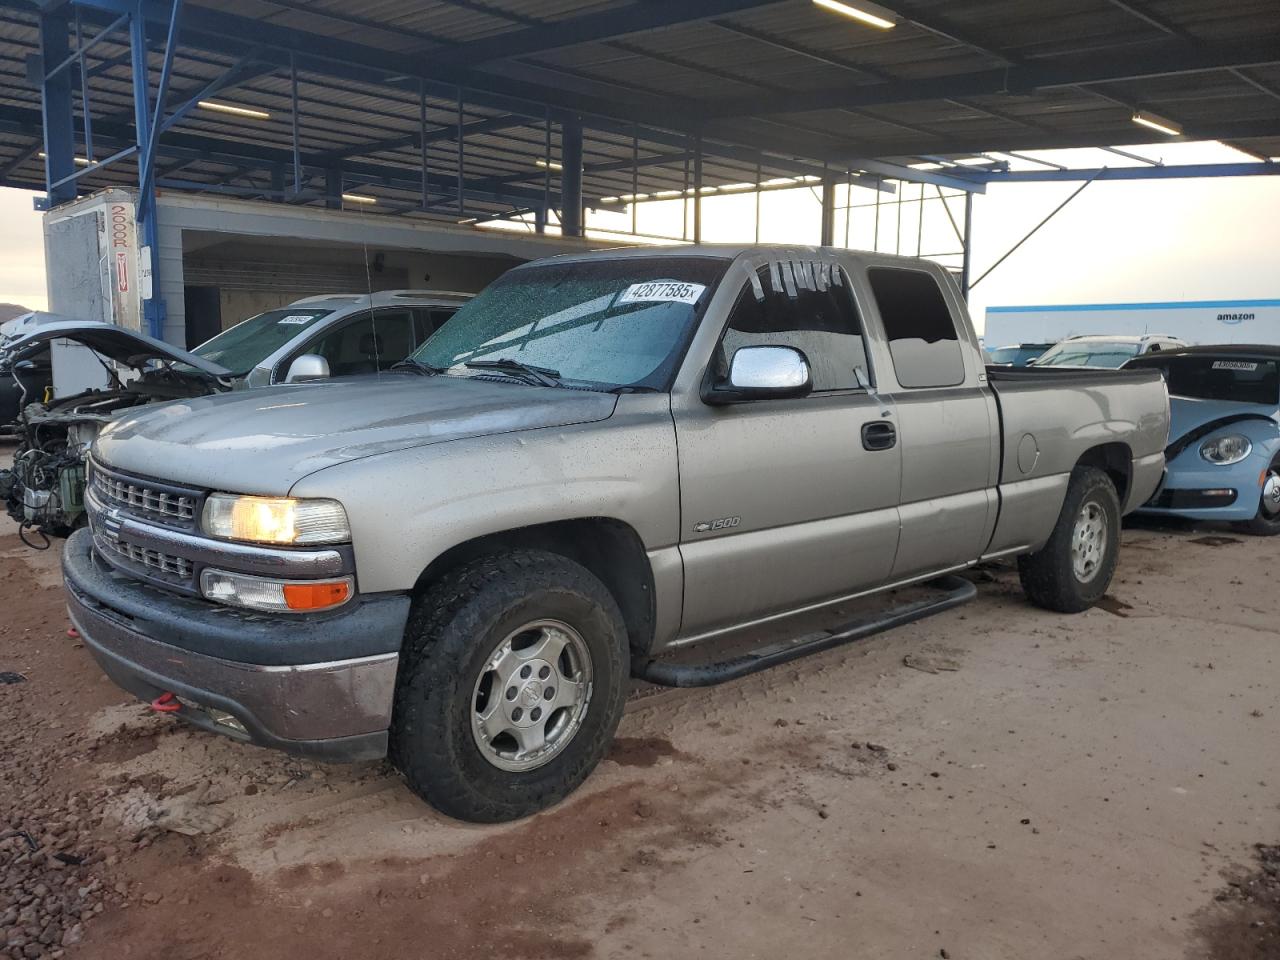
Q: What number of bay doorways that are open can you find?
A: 1